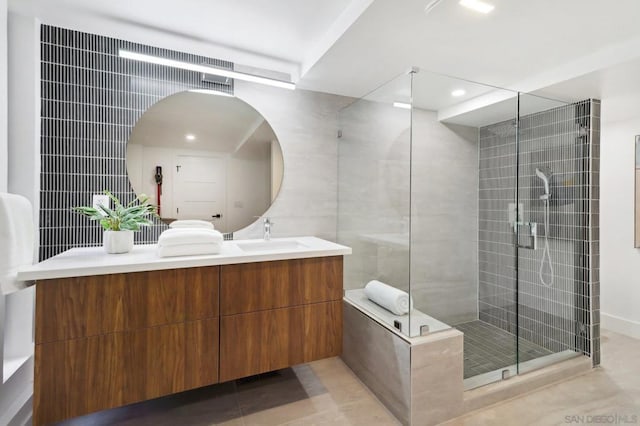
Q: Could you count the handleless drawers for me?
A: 4